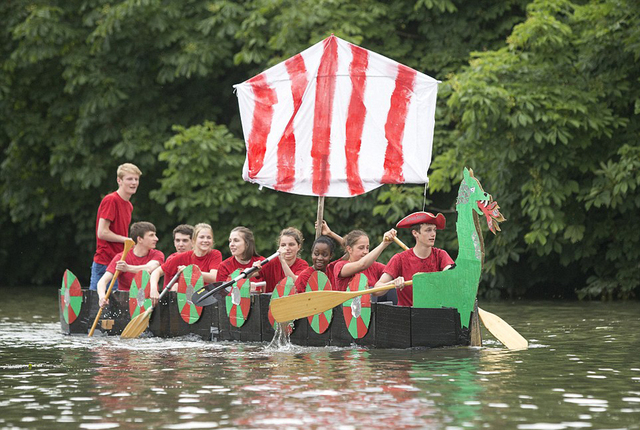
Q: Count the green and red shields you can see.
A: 7